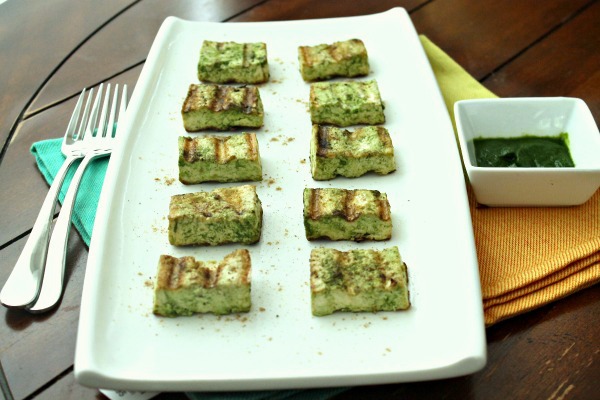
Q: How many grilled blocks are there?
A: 10